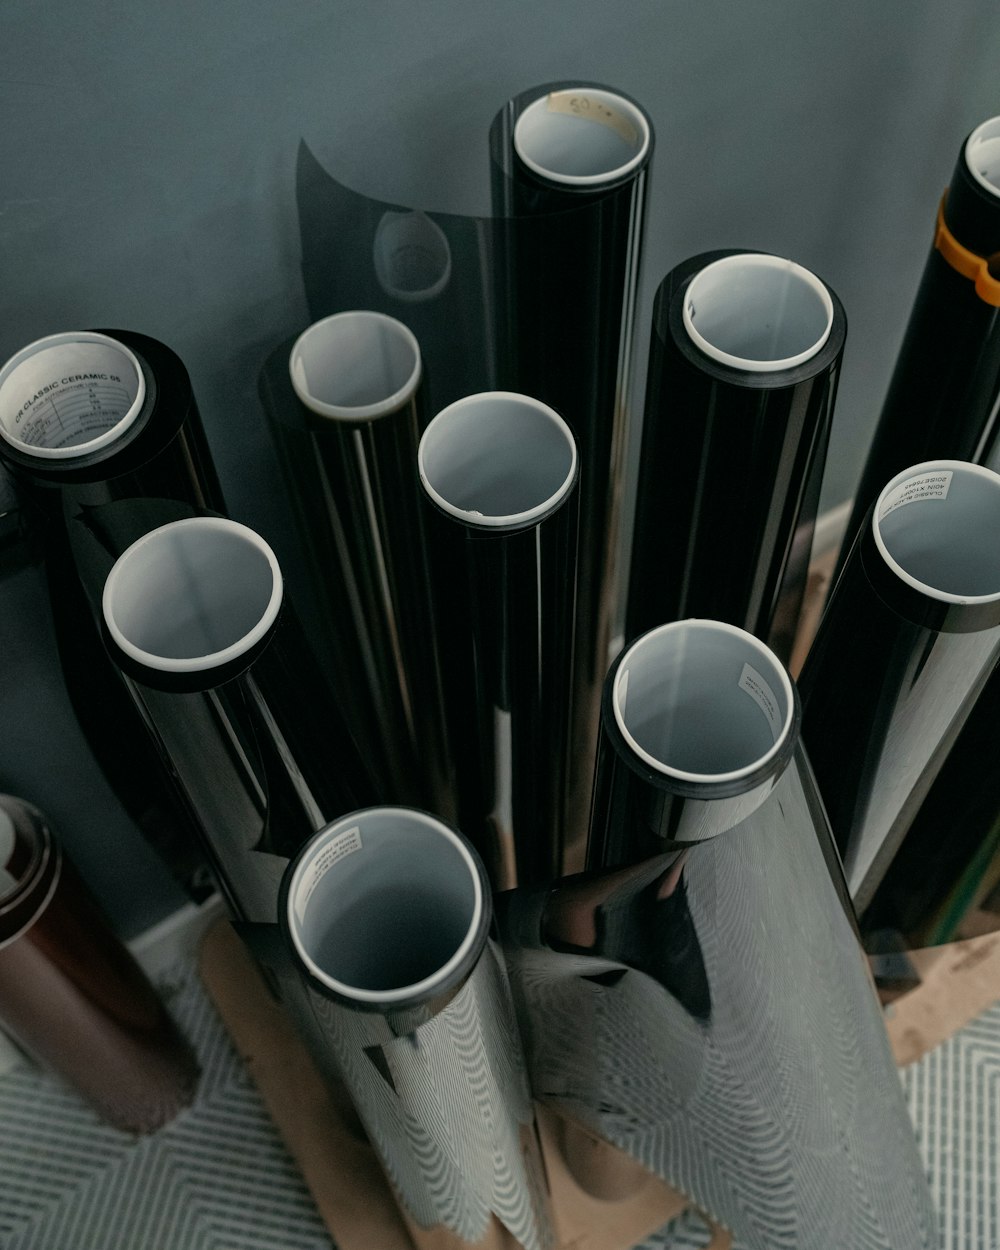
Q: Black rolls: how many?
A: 10